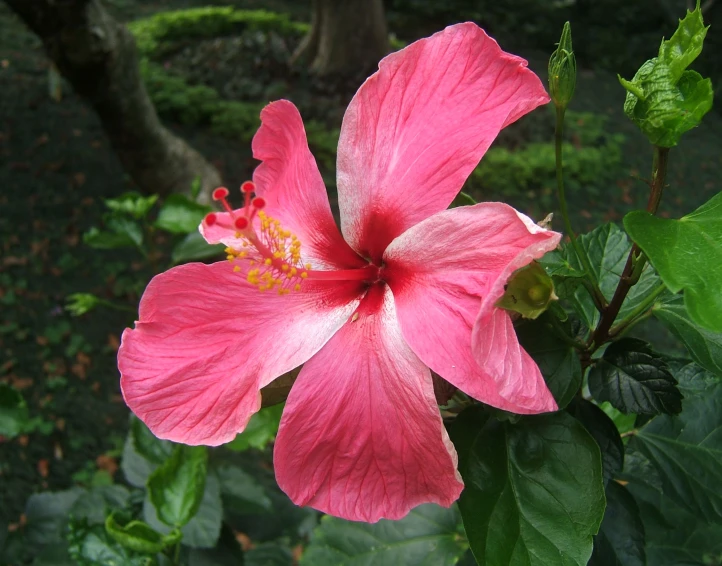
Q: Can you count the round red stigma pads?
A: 5